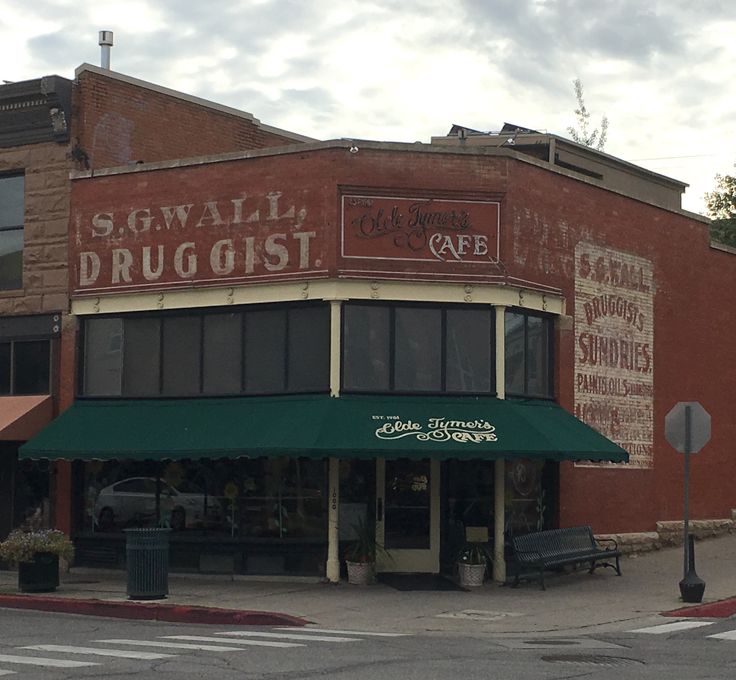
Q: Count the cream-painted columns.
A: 2